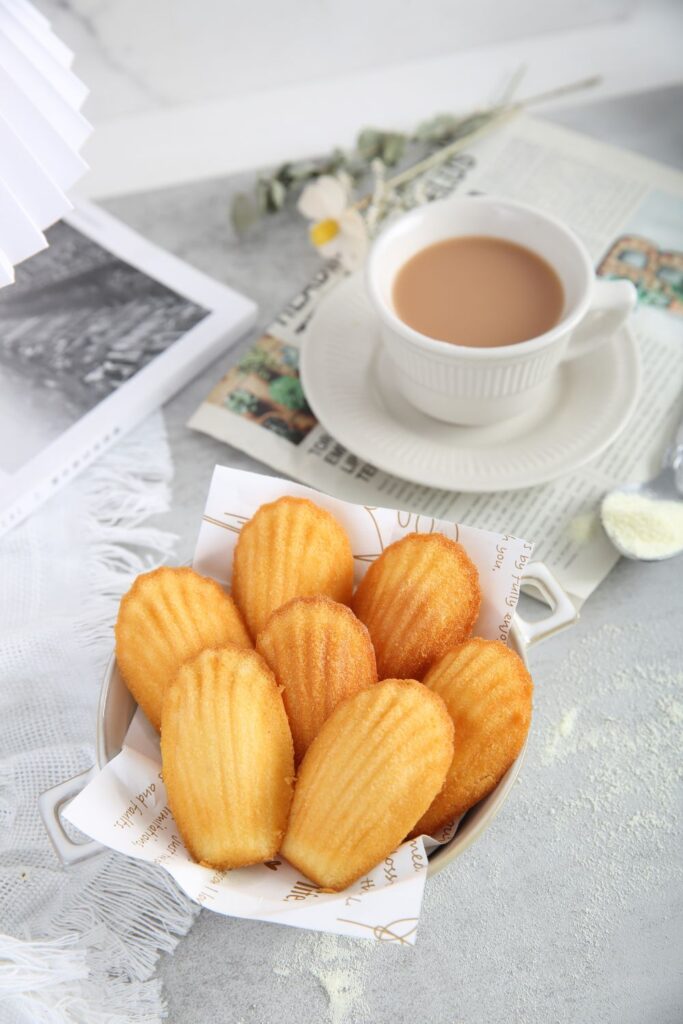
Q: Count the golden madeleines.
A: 7